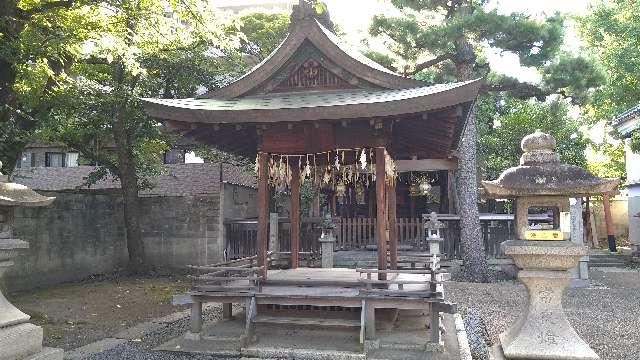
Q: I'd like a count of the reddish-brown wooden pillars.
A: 4